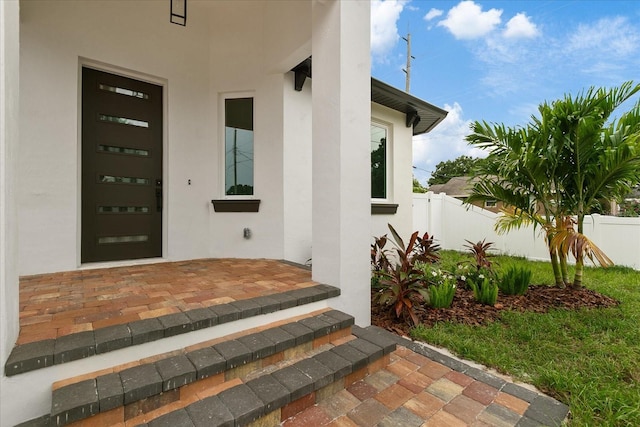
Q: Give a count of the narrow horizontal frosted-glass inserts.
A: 6